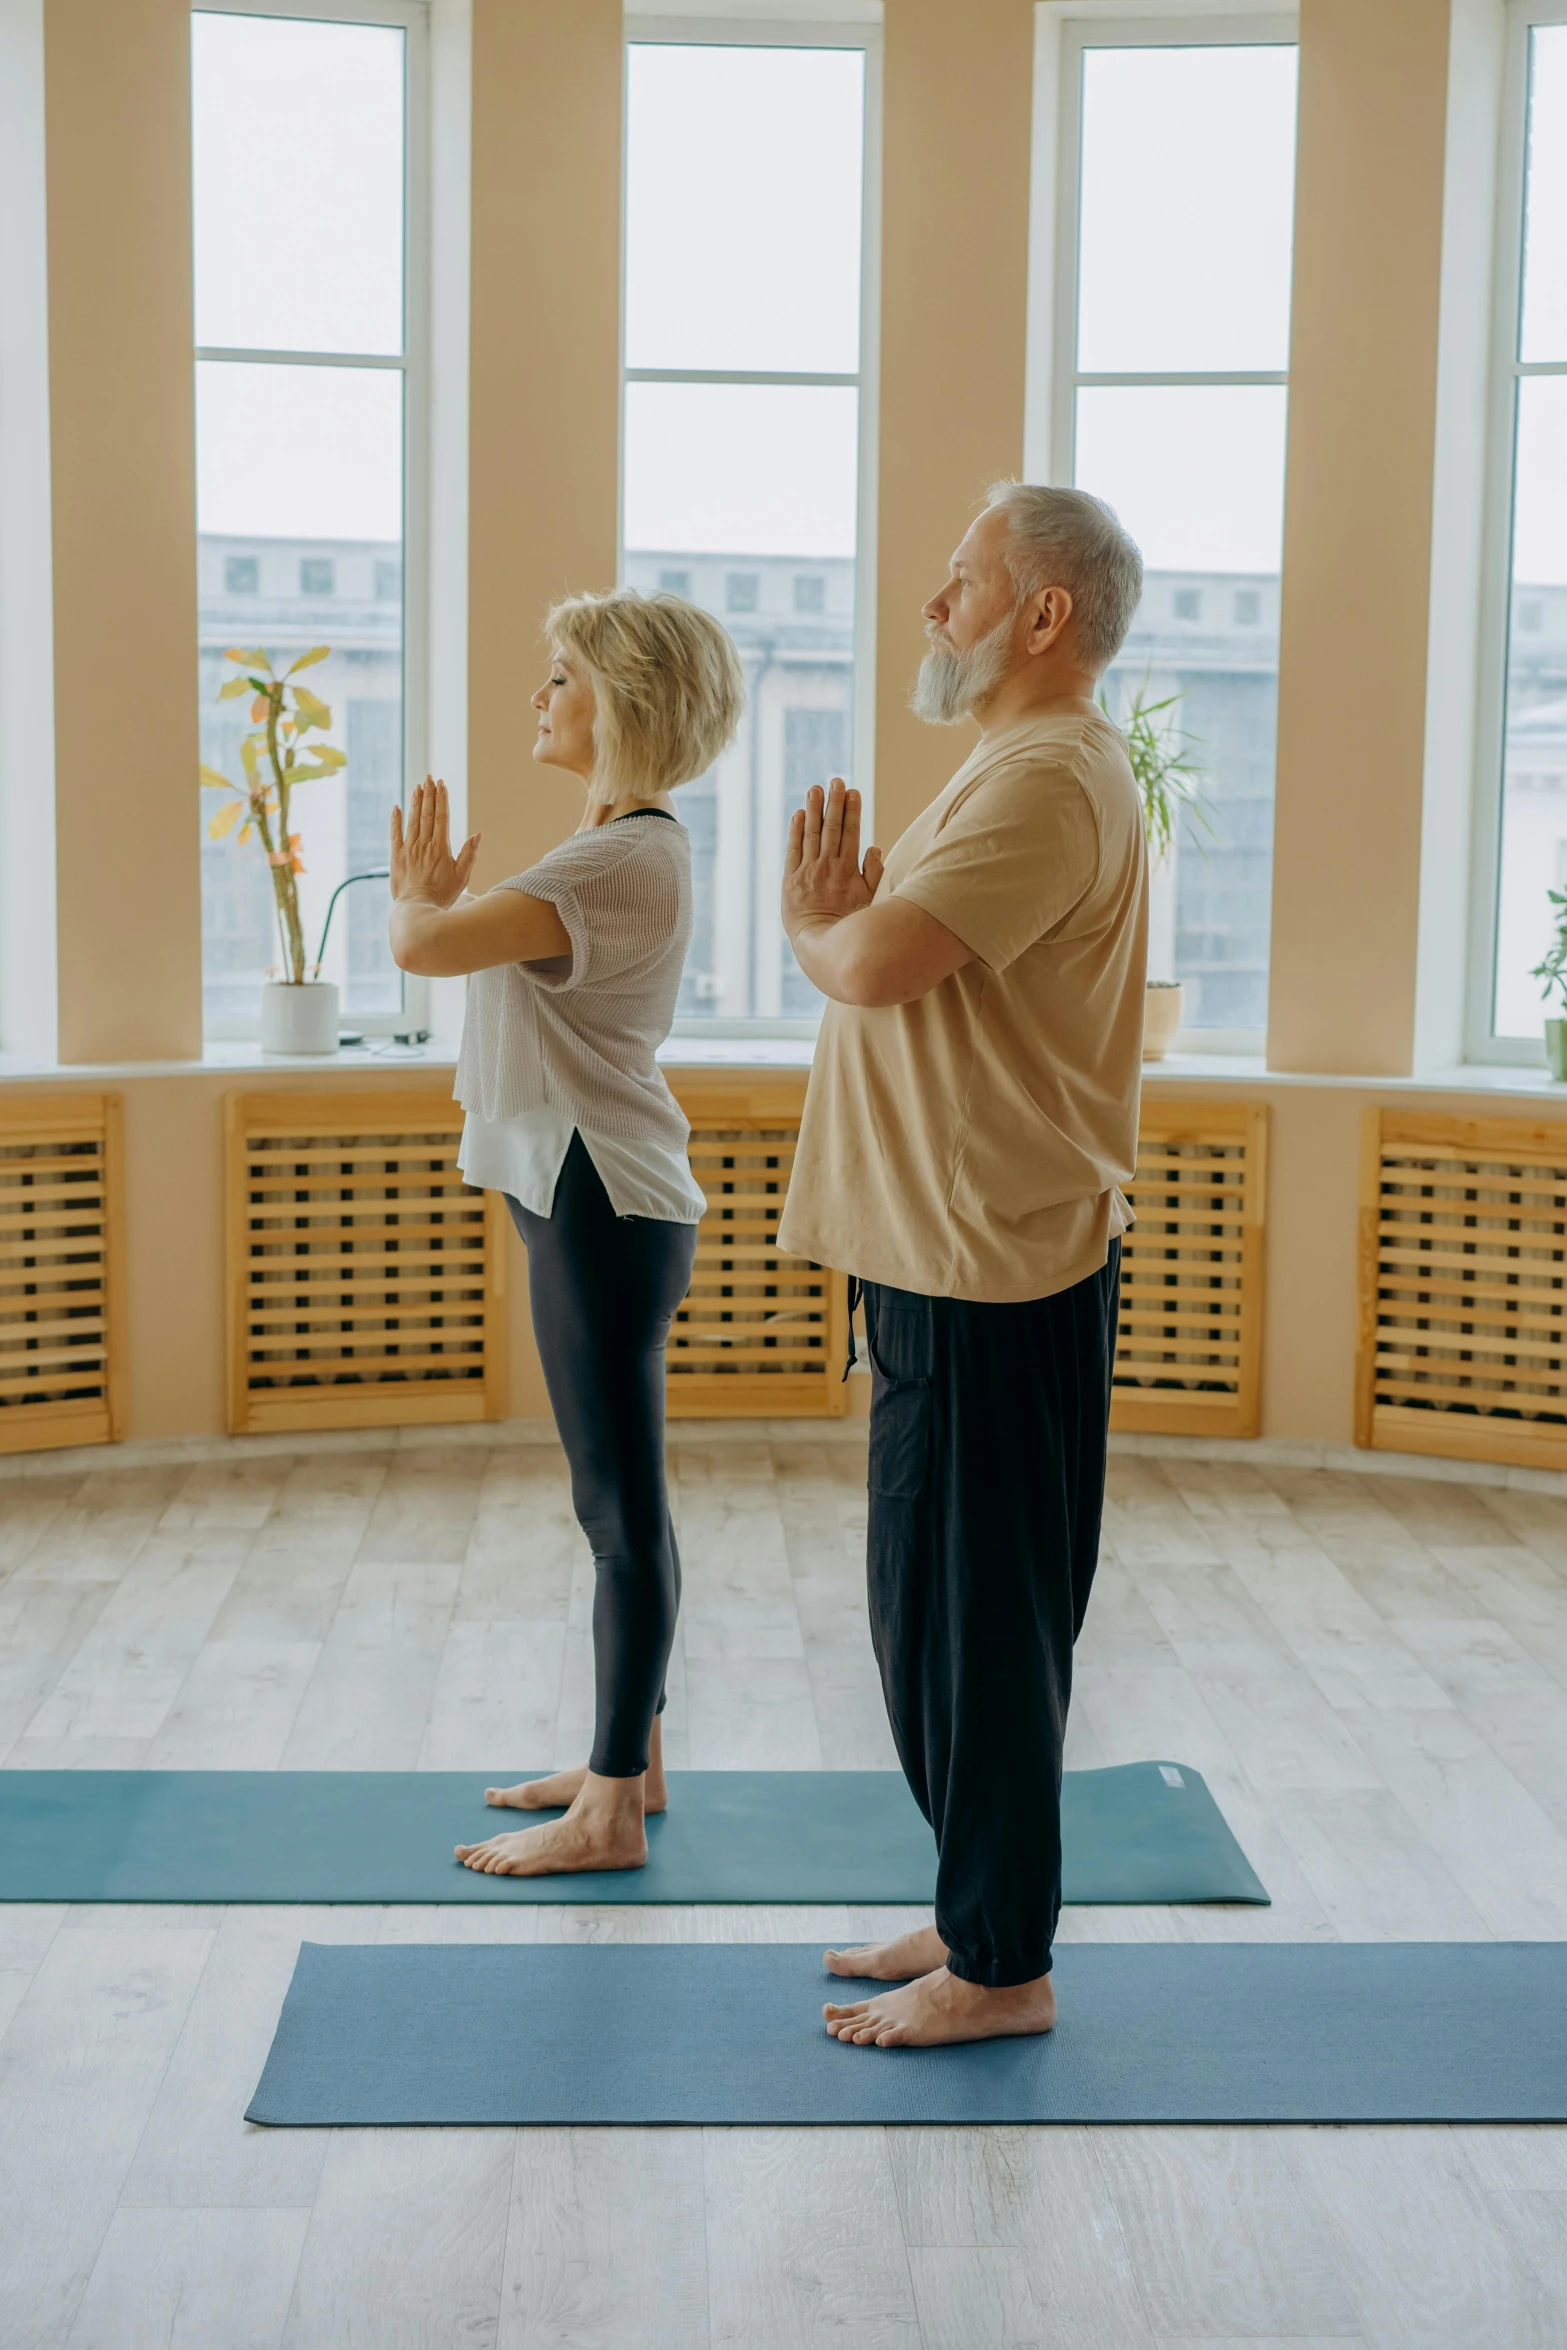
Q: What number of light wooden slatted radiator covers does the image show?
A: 5